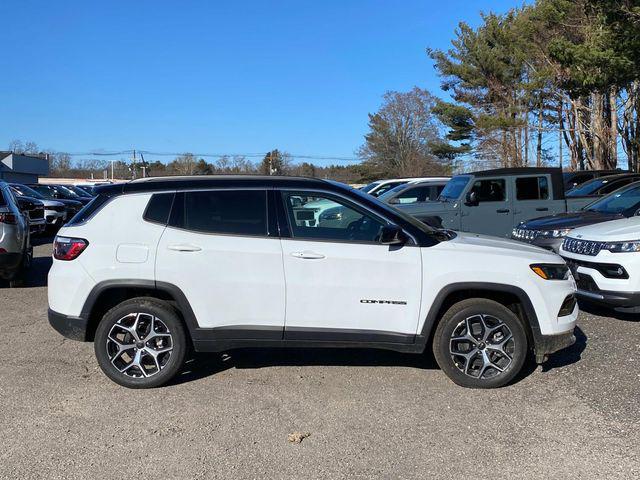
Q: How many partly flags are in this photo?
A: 0